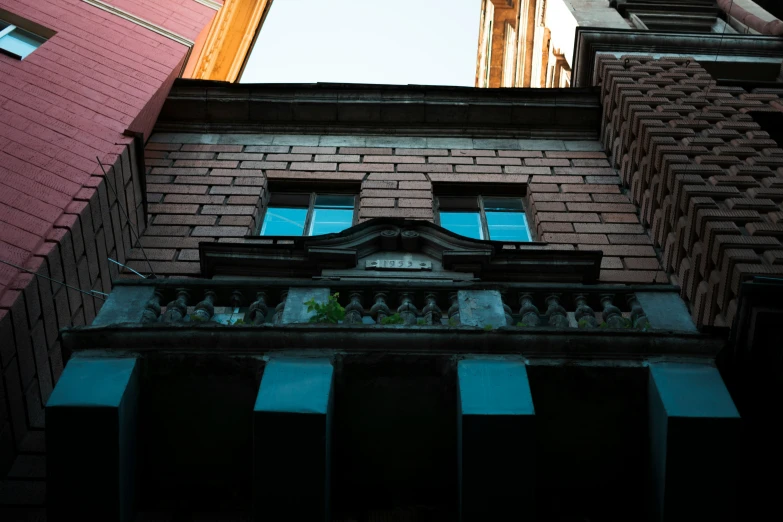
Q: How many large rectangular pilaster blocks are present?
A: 4